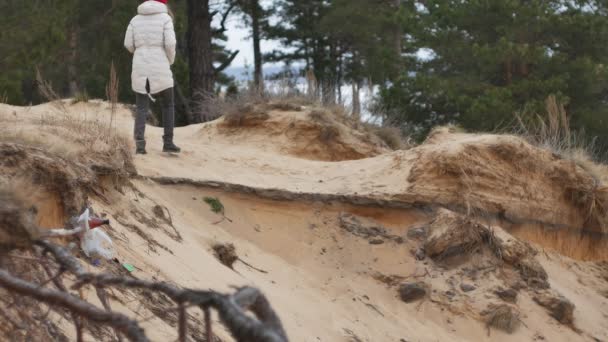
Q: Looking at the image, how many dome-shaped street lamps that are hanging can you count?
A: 0